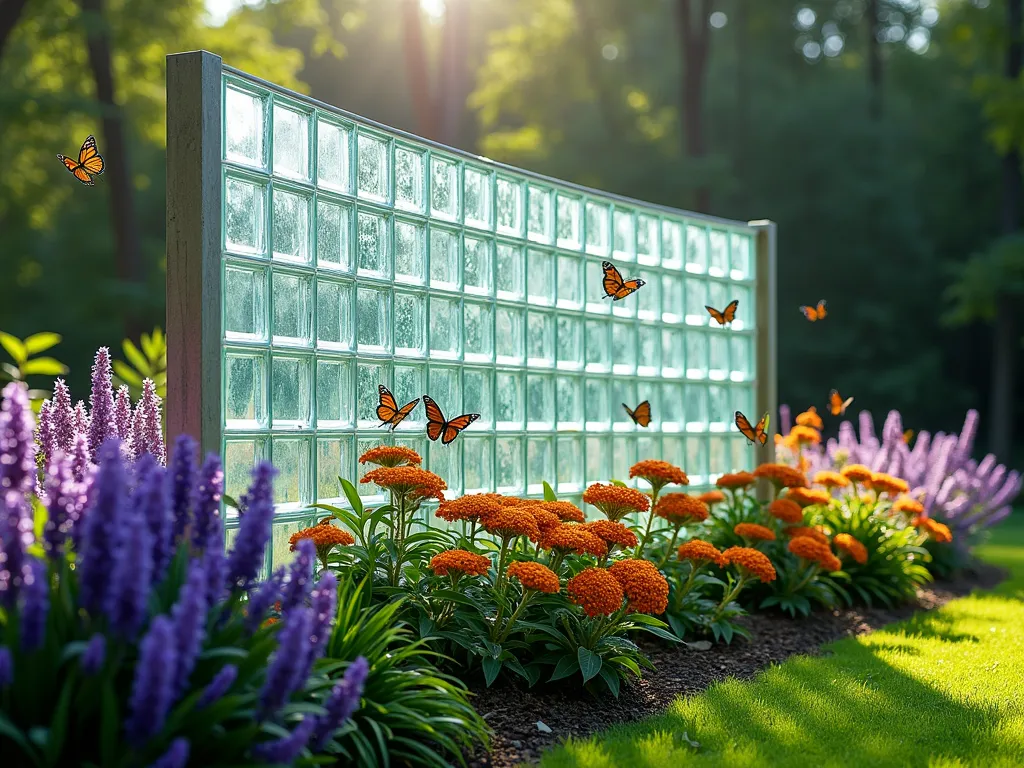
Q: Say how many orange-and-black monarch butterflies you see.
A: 9